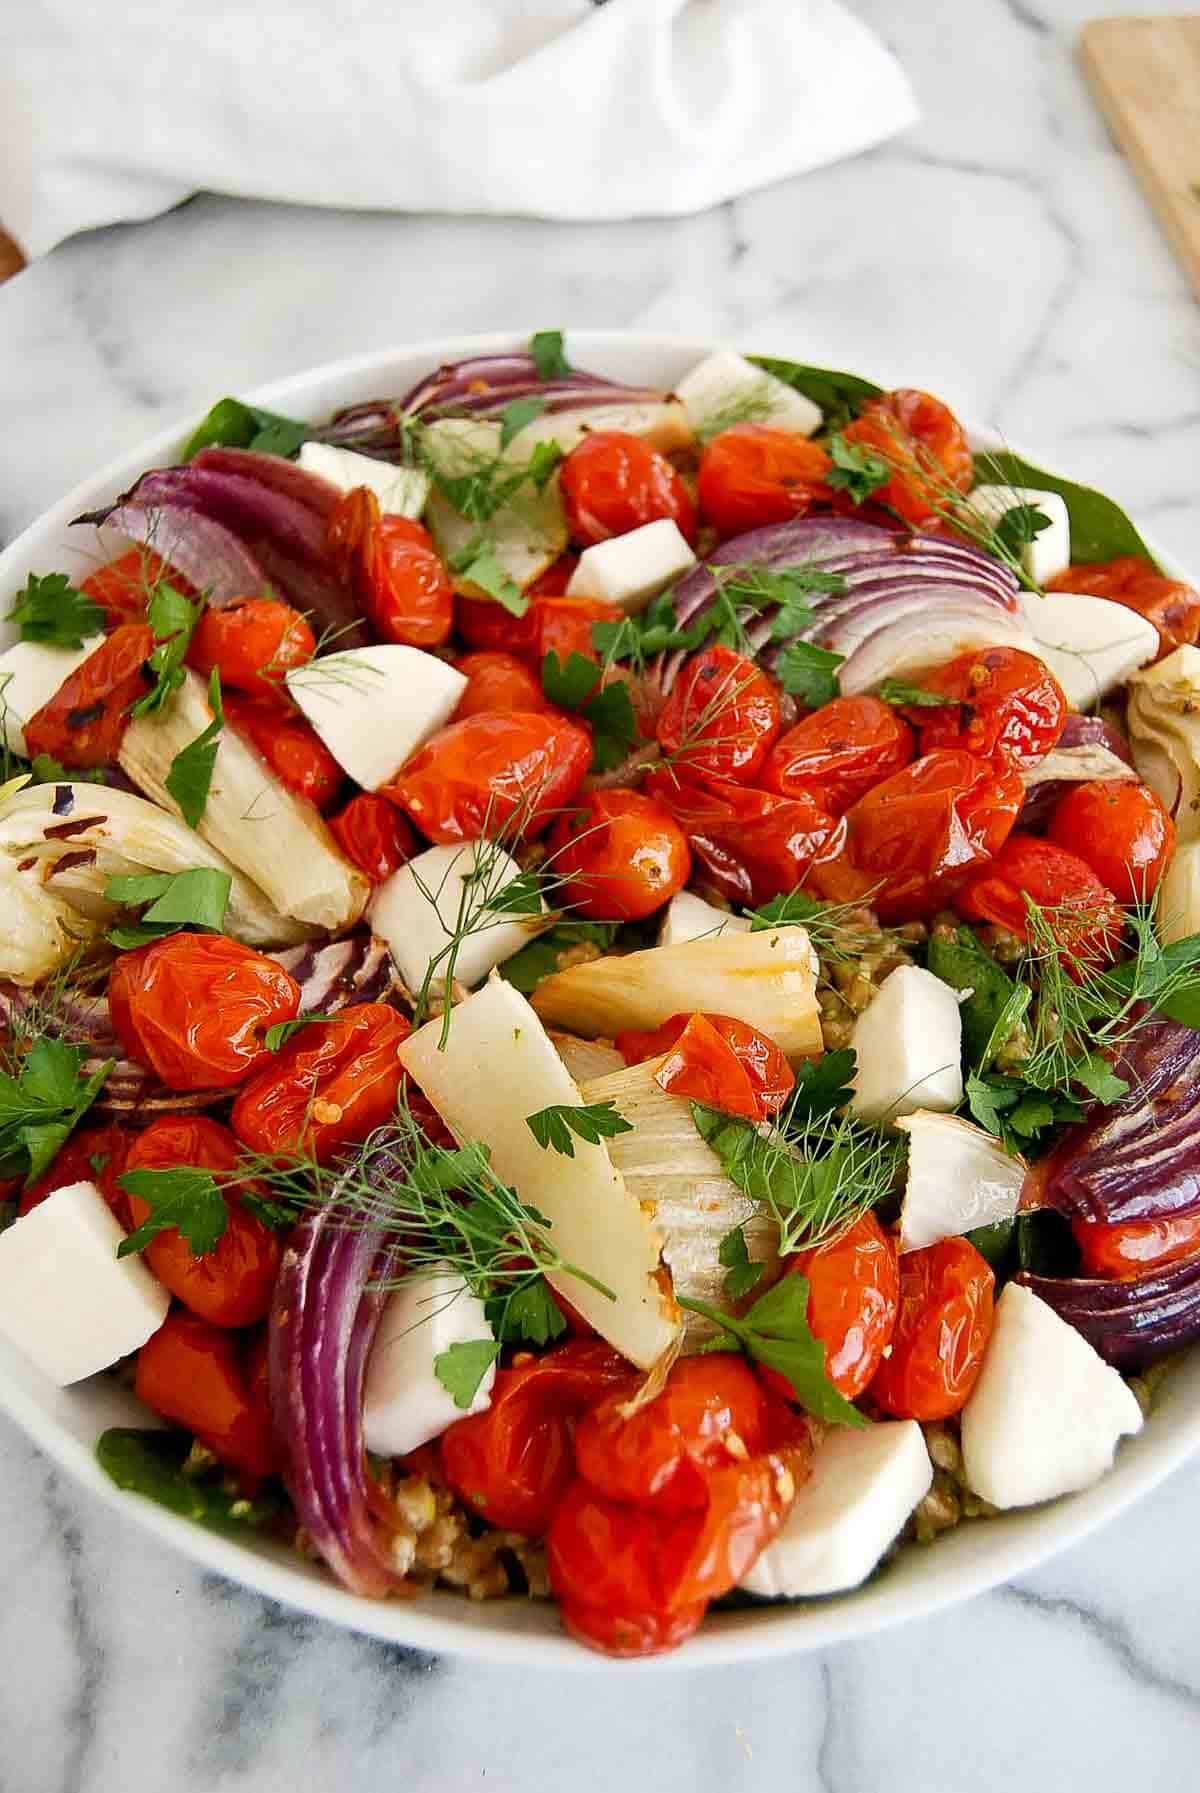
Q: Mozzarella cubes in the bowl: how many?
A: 14